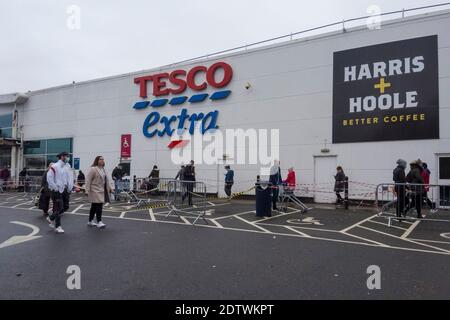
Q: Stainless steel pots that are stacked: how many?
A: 0